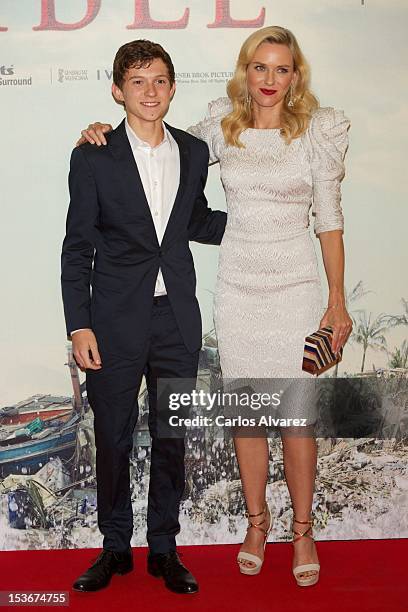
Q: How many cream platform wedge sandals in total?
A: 2